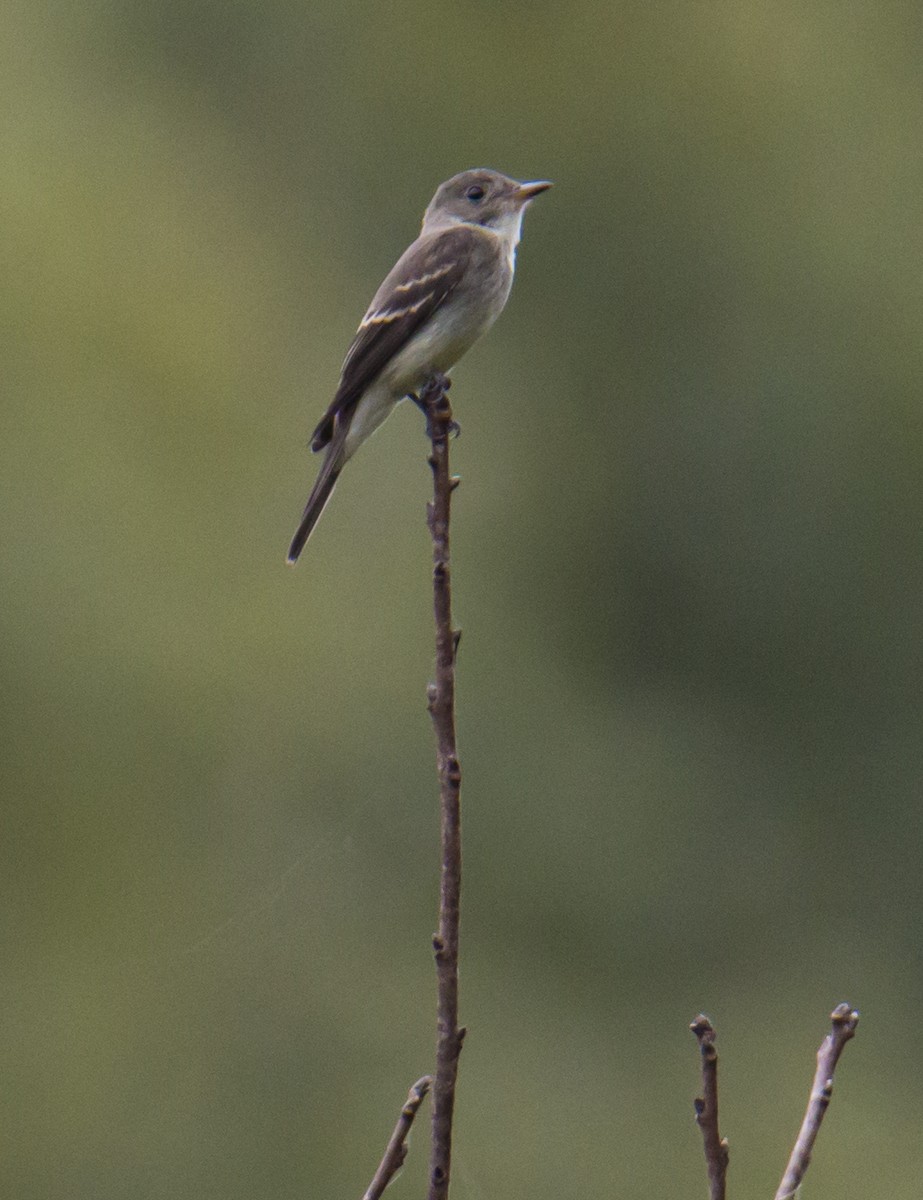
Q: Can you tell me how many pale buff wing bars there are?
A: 2